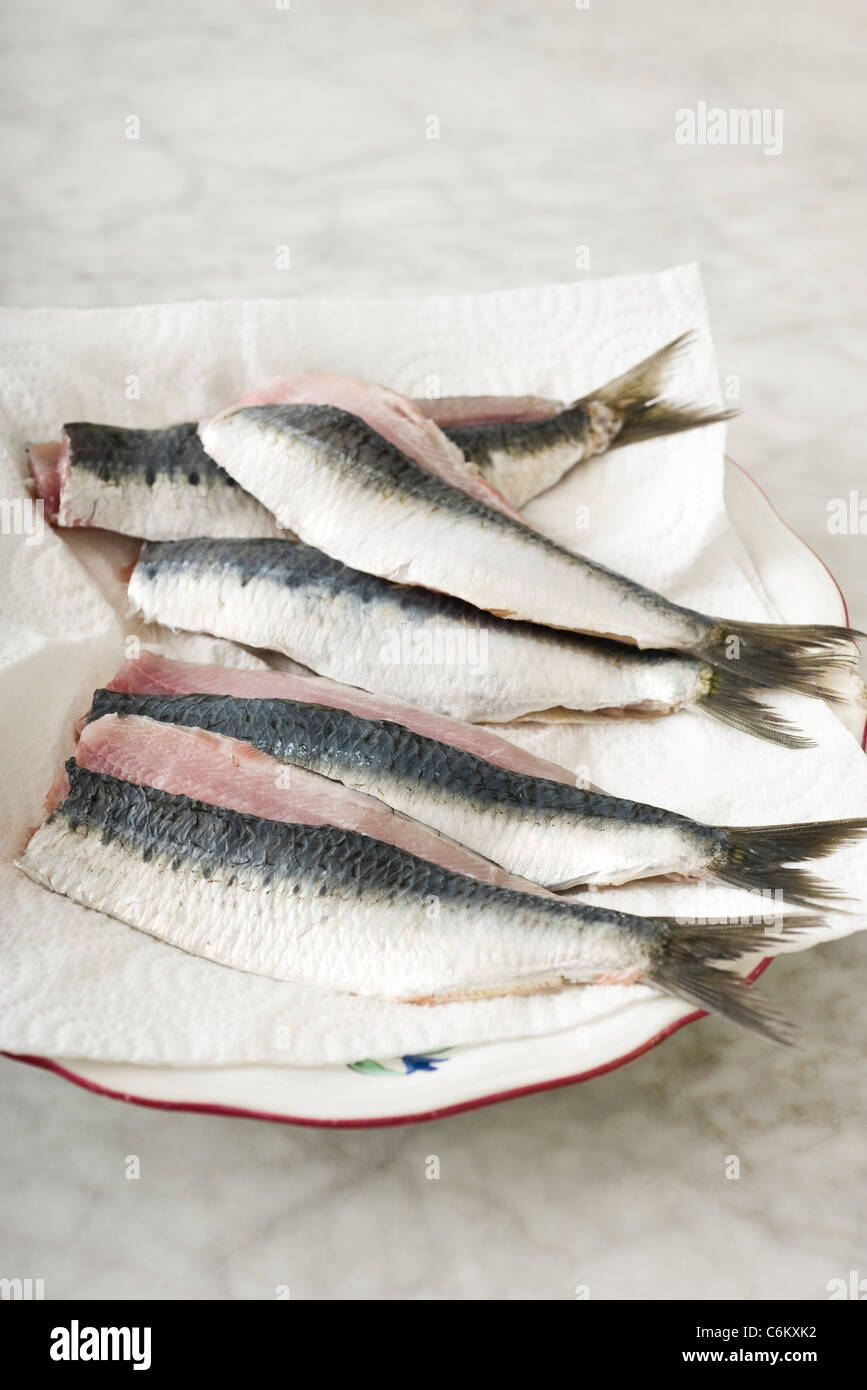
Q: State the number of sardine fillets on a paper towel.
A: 5